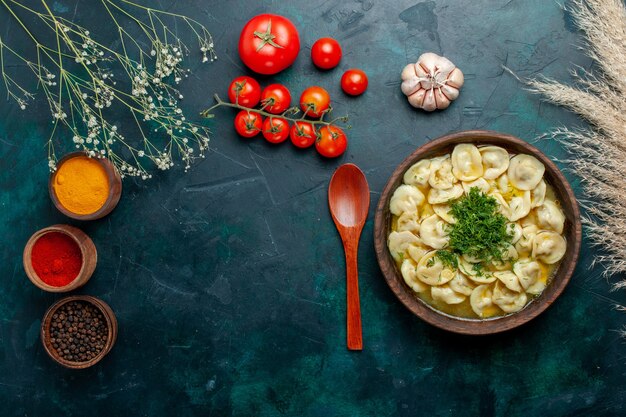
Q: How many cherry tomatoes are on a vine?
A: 7